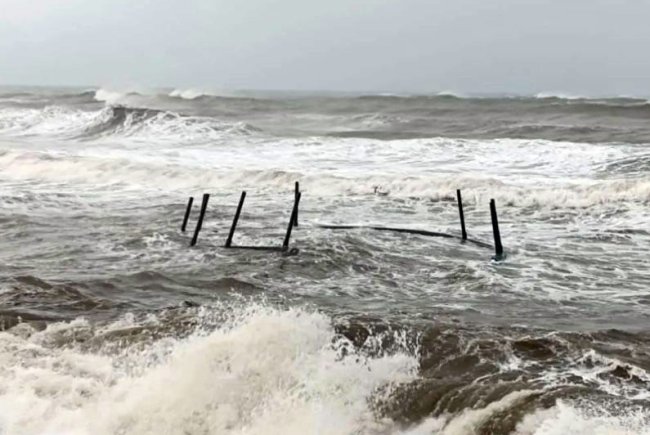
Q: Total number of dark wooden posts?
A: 7